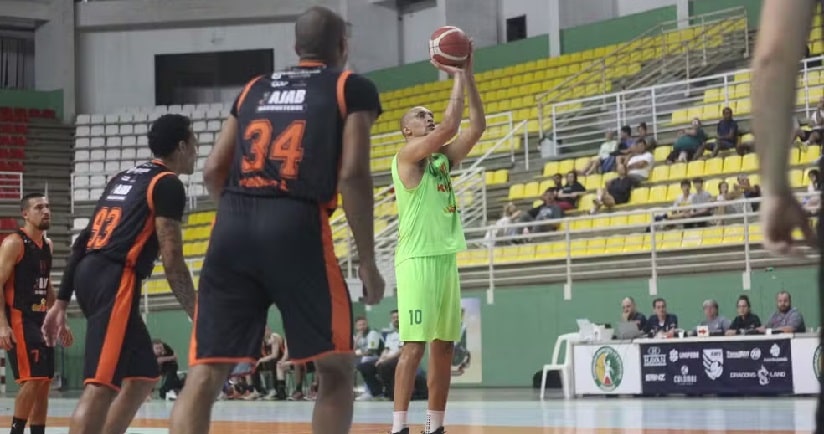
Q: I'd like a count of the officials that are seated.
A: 5